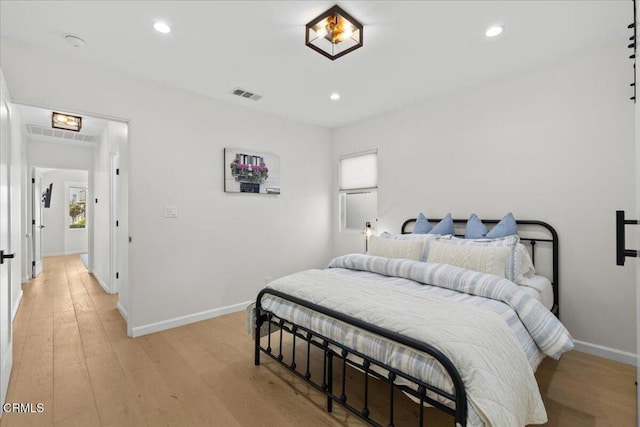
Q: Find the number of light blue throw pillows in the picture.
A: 2